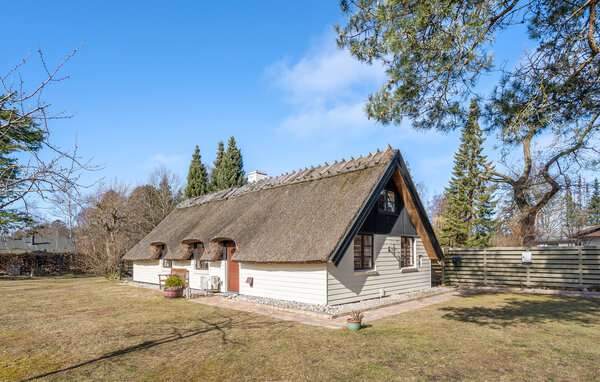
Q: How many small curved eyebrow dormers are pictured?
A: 3